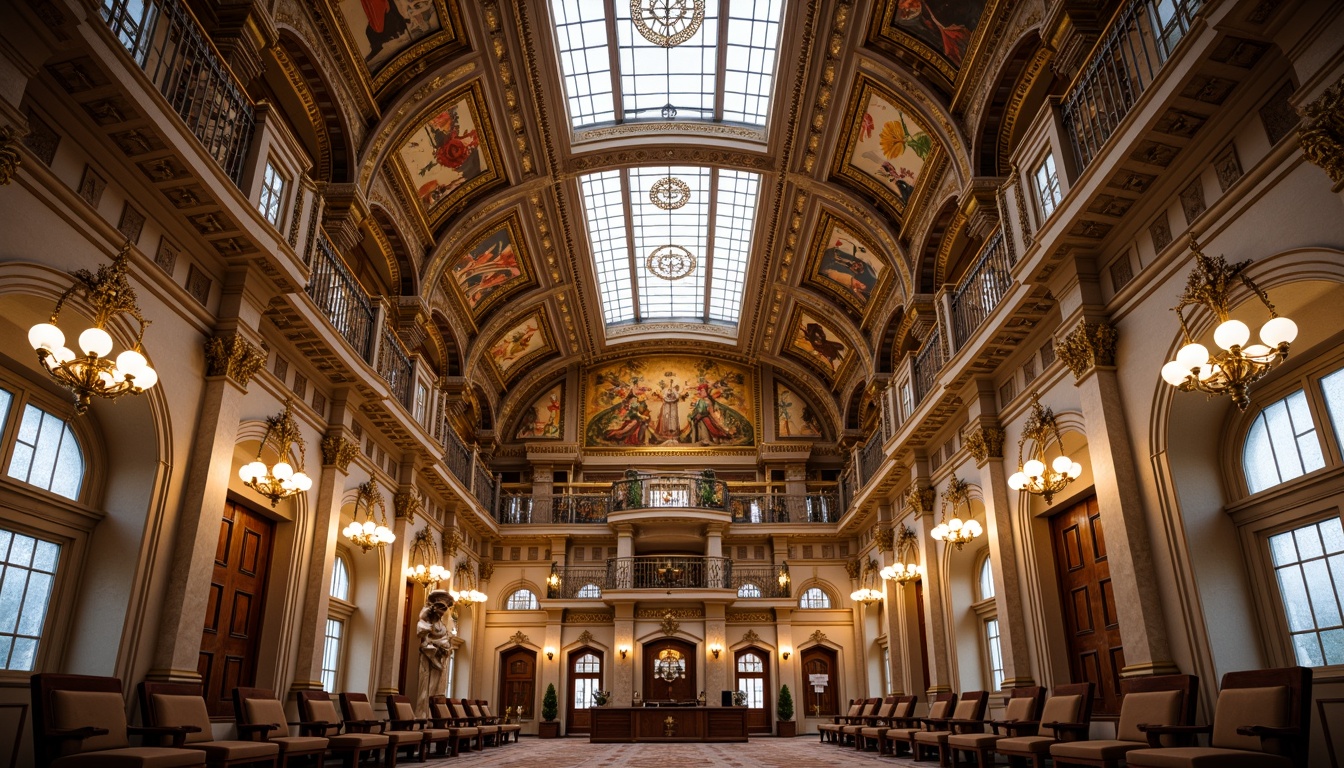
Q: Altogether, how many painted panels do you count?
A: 11